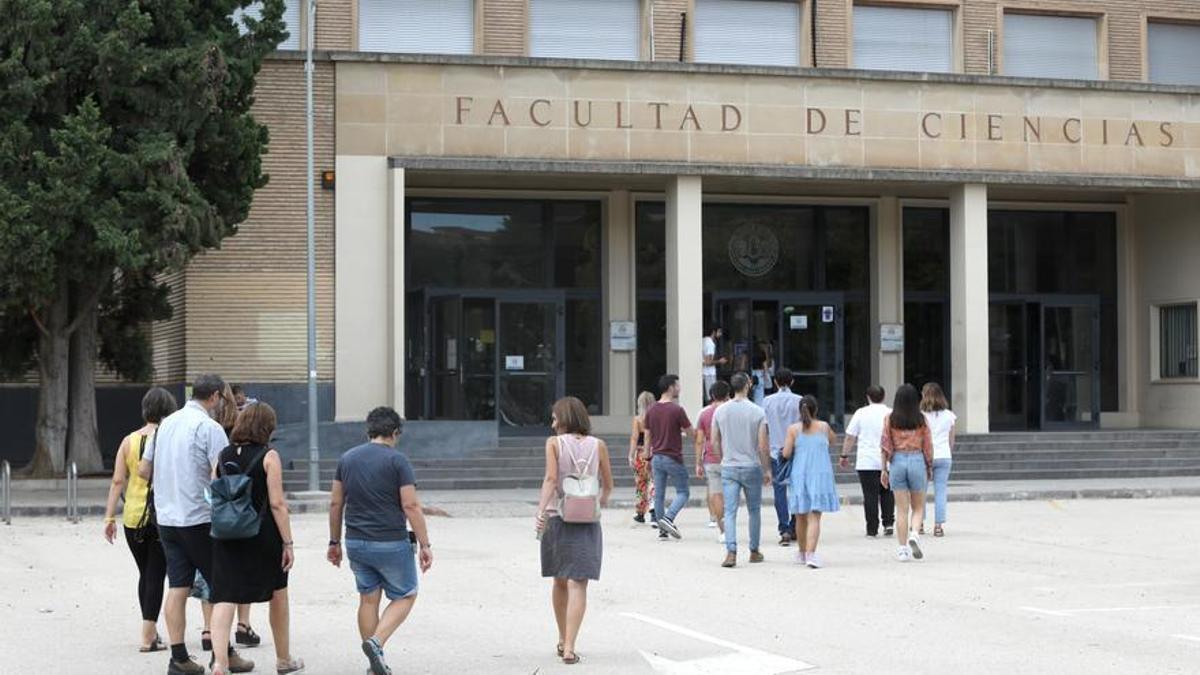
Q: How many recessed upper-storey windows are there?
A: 7